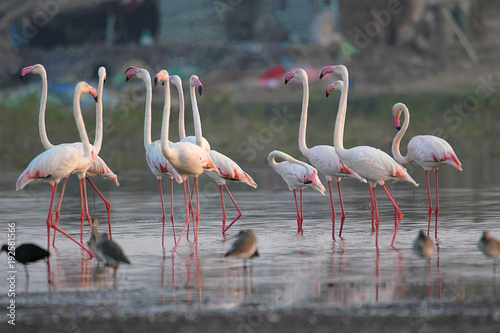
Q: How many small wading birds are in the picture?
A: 6